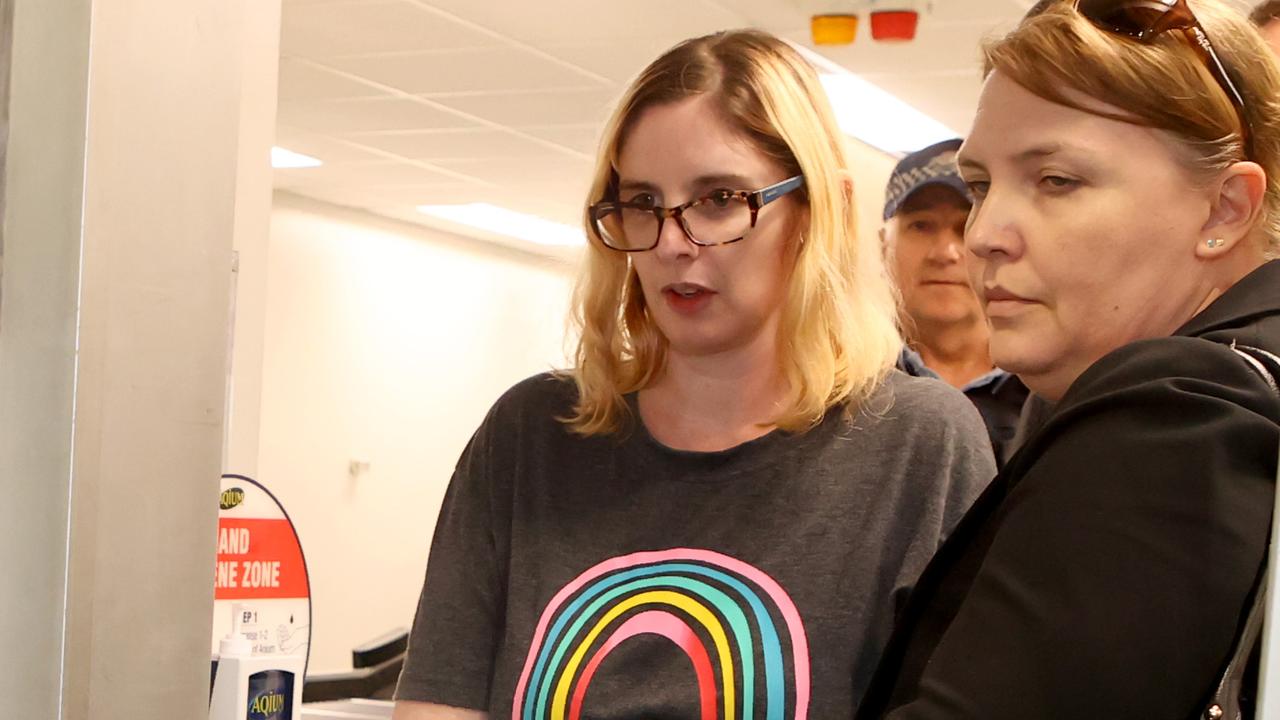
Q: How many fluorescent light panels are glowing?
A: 3